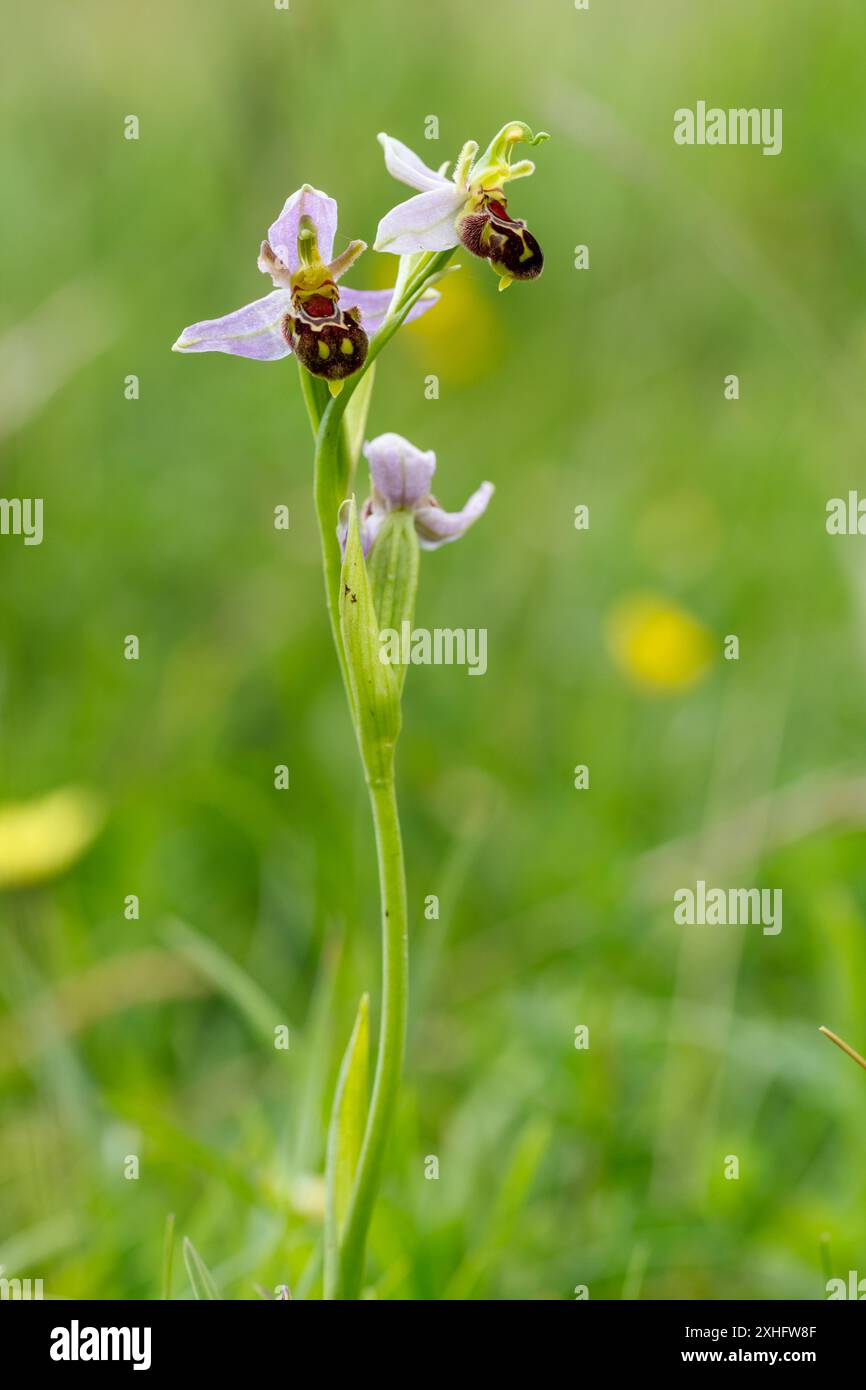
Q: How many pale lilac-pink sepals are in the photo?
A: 8